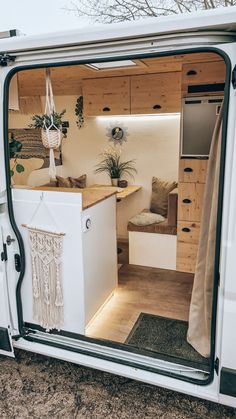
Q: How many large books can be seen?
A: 0